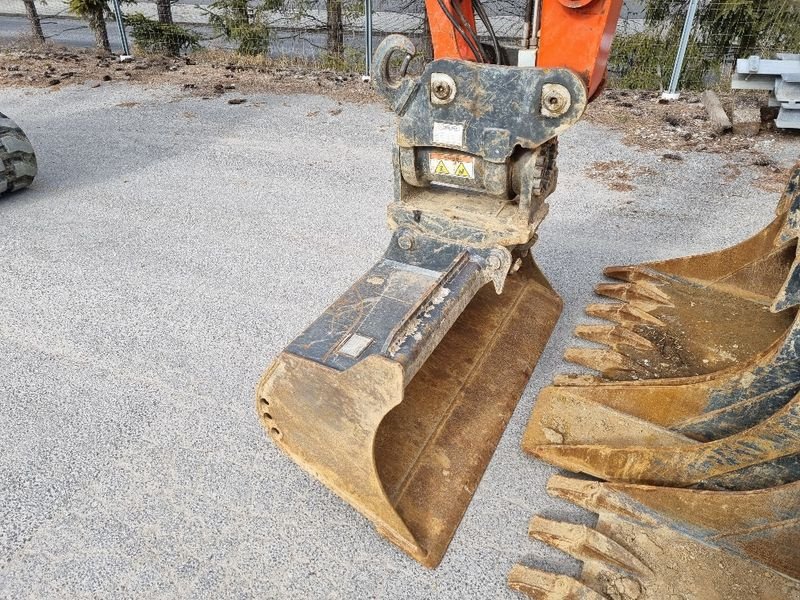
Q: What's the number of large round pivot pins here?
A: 2